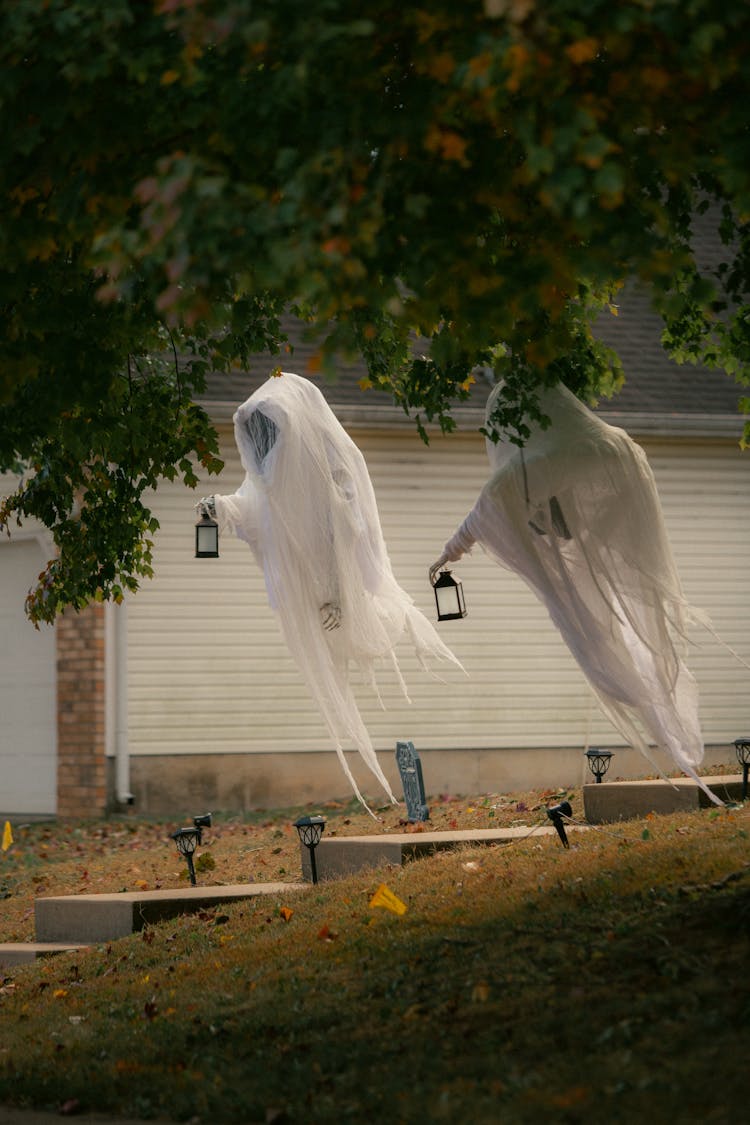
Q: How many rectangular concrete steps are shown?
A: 4